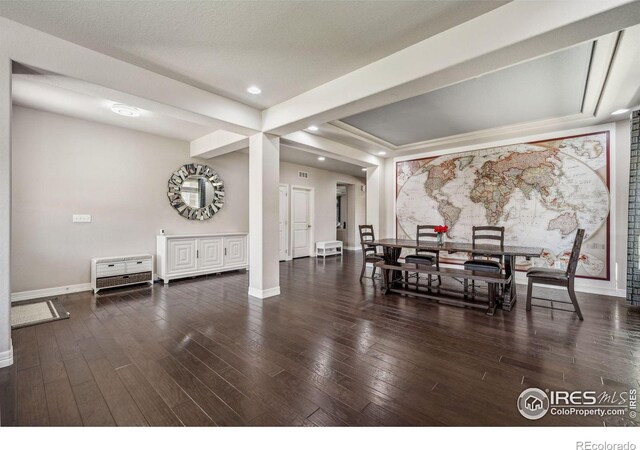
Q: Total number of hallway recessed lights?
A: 2